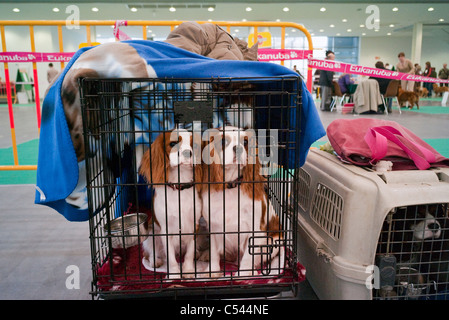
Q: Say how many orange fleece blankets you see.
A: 0